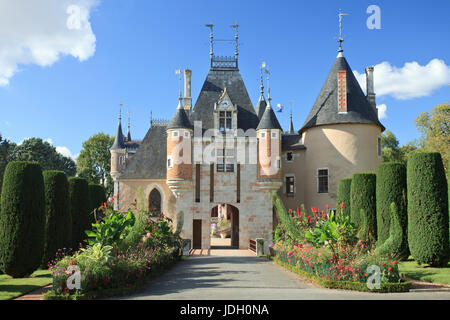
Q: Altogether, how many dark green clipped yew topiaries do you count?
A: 8